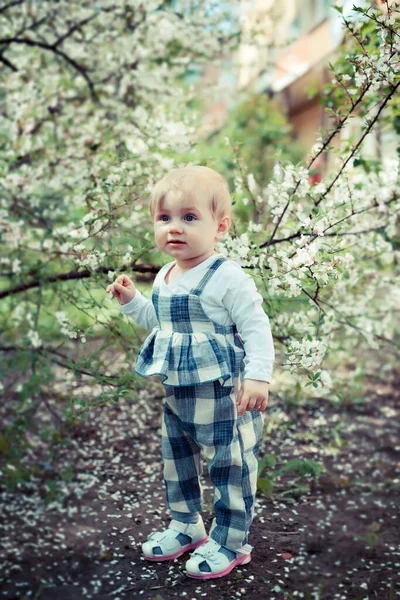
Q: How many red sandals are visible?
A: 0